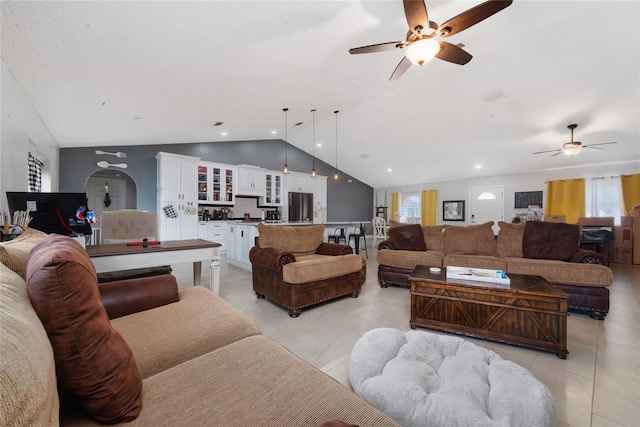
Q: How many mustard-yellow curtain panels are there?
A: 4